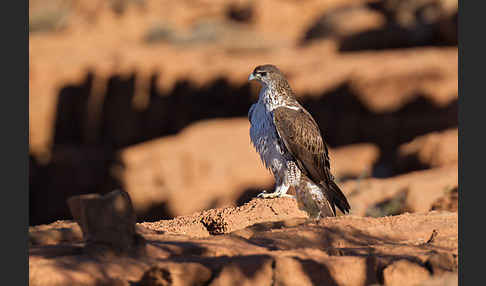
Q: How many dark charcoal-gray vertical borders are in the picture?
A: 2